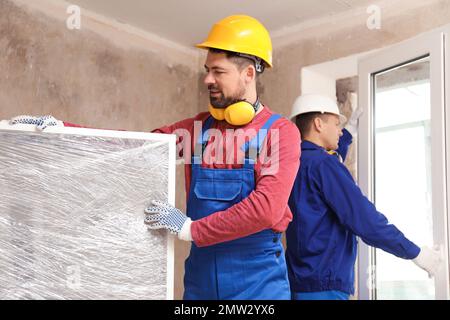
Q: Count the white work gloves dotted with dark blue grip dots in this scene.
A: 2